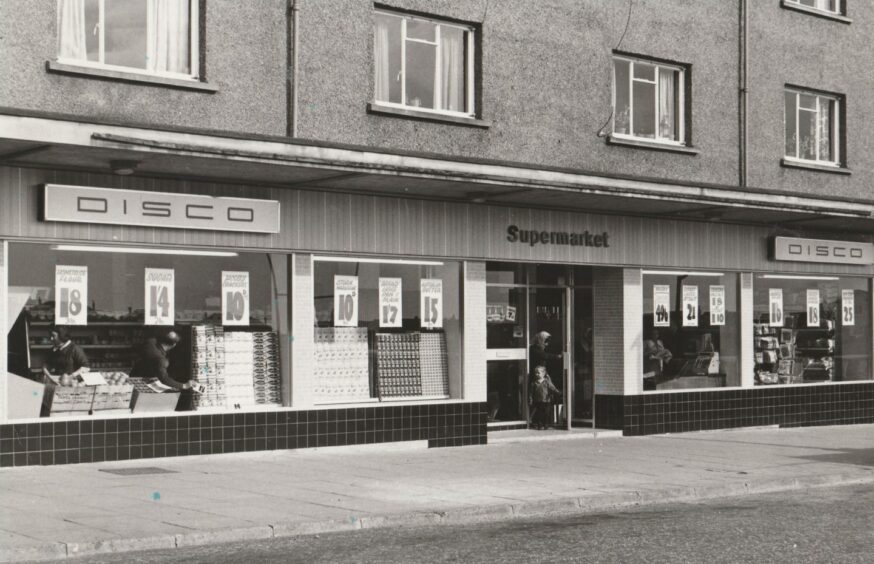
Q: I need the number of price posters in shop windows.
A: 12